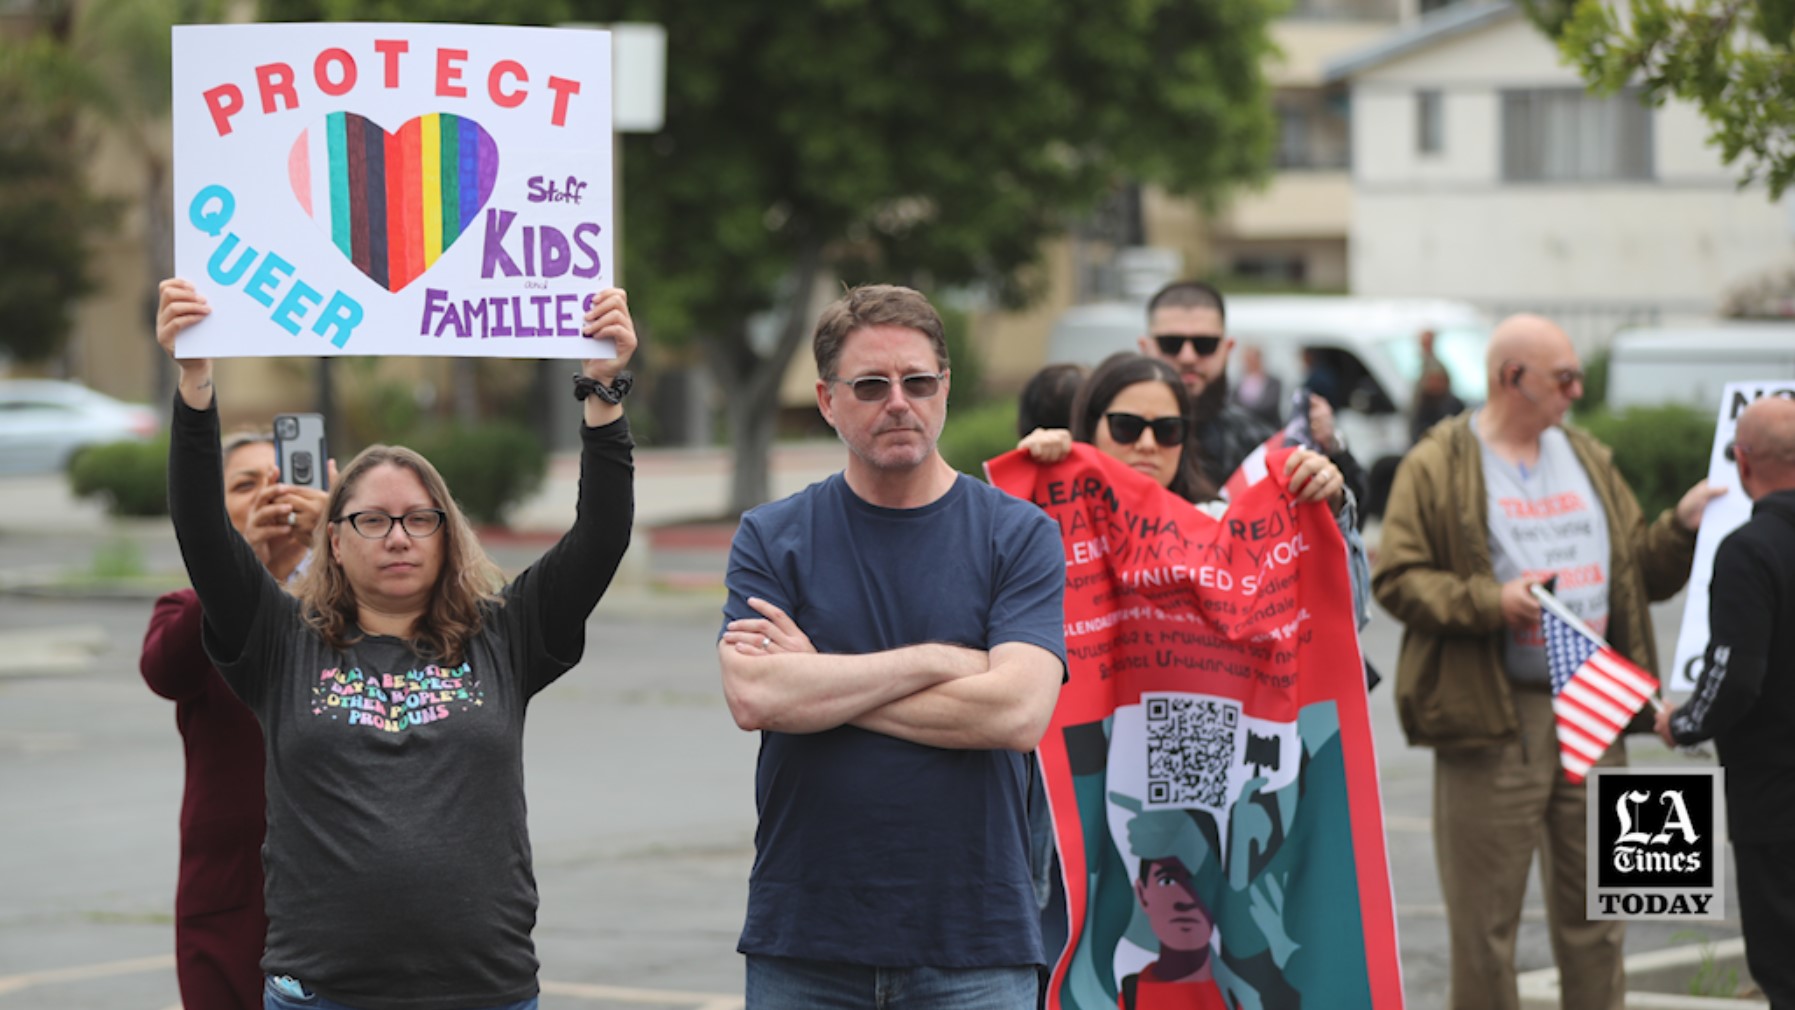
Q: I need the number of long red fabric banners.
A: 1